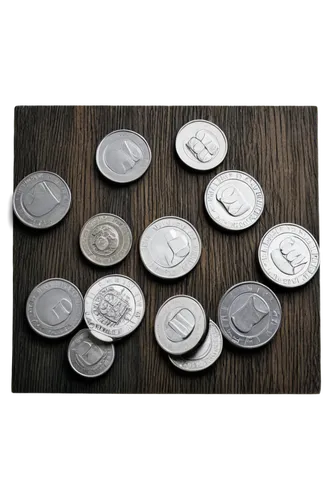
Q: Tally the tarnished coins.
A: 1